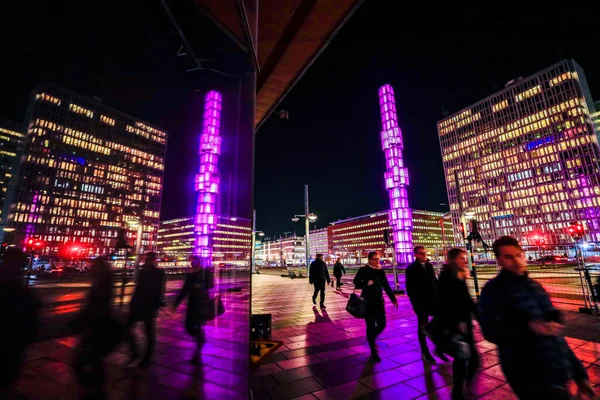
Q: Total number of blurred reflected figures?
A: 4